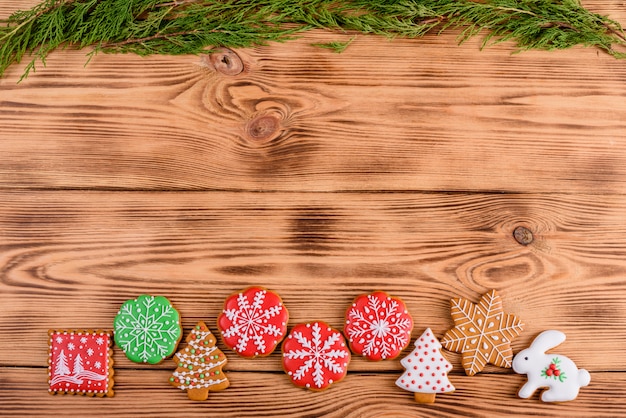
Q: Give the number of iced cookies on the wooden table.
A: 9